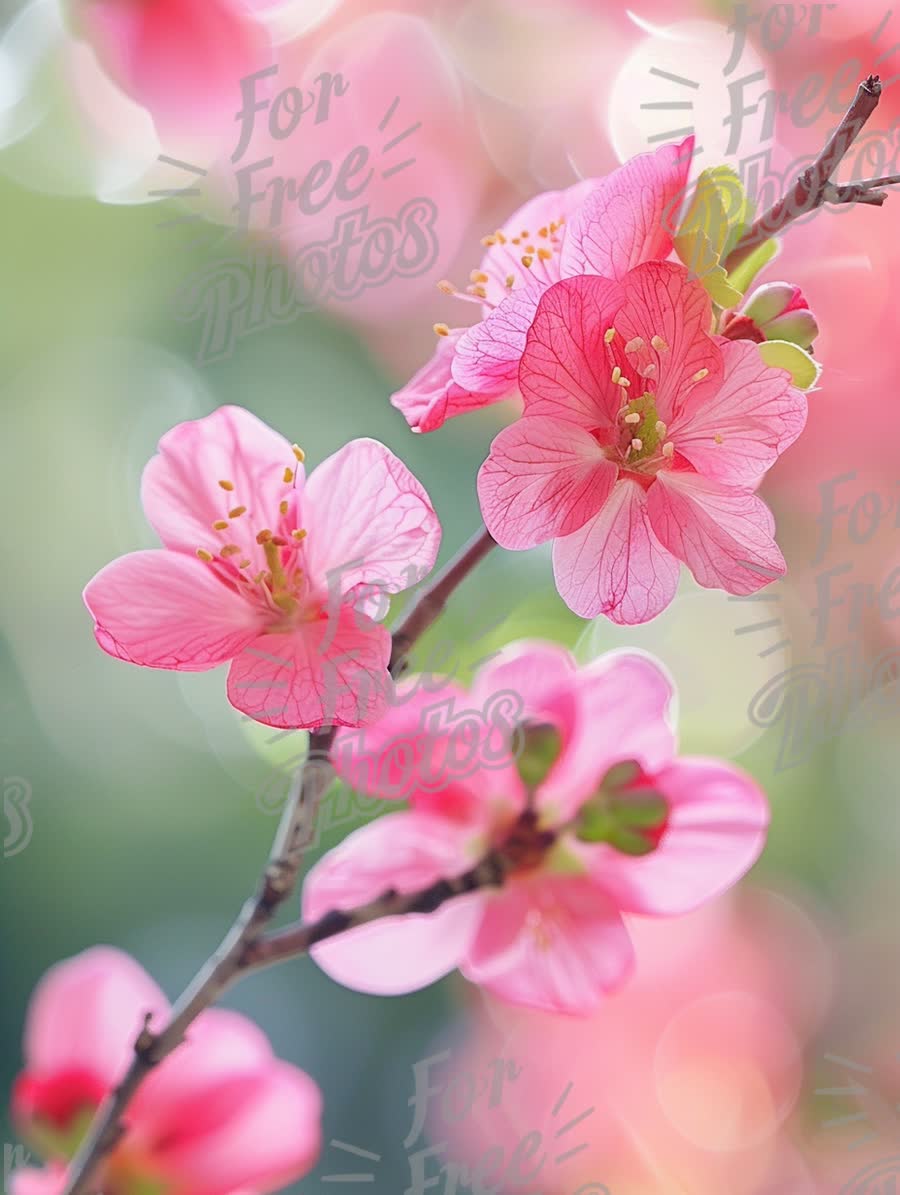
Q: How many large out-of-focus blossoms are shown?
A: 2